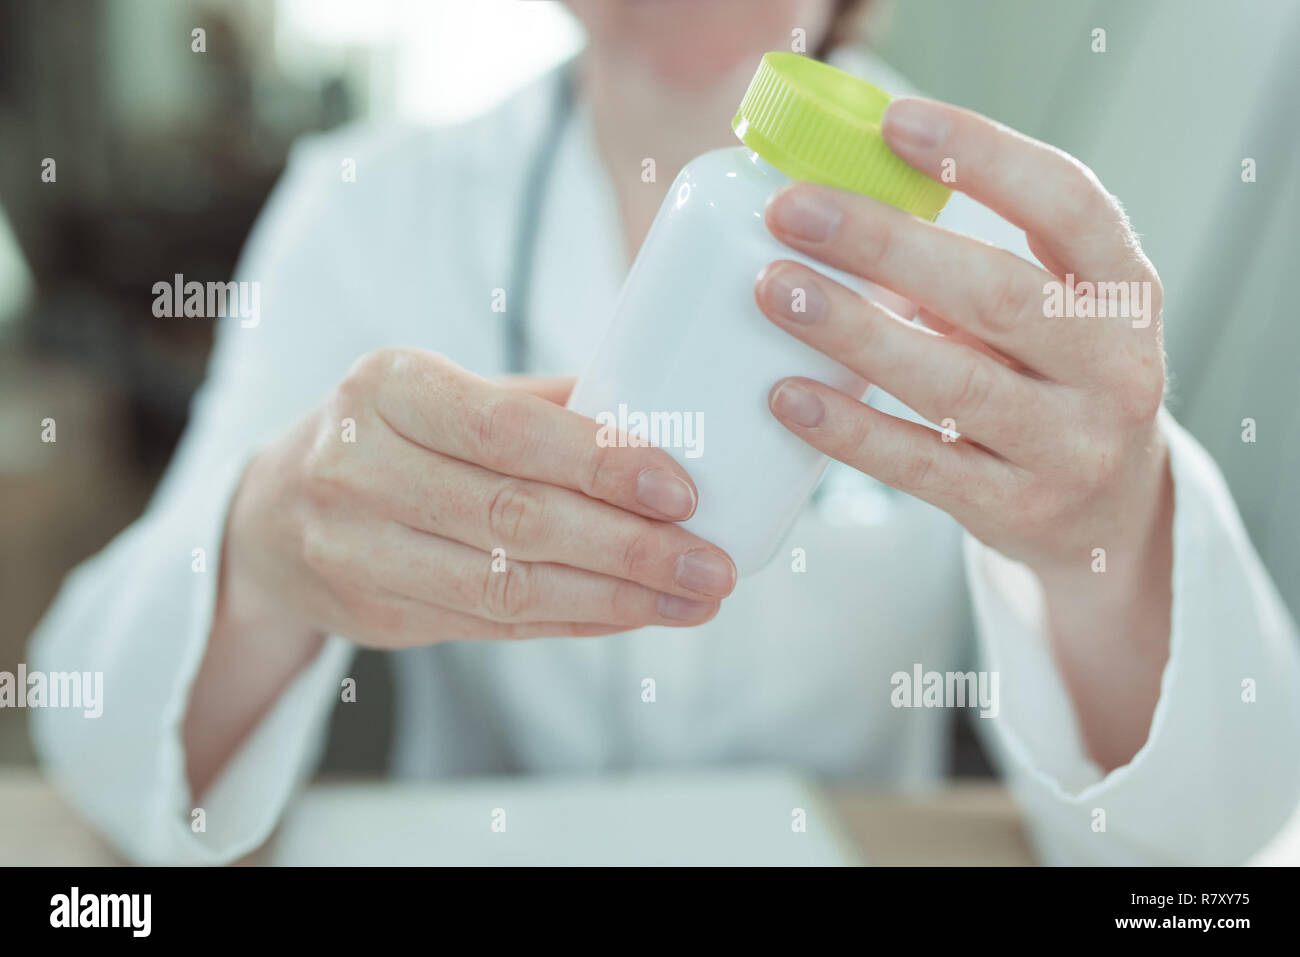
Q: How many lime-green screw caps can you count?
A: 1